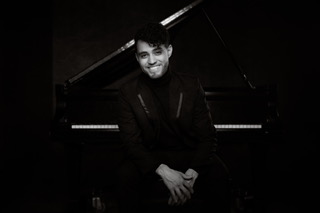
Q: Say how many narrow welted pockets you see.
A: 2